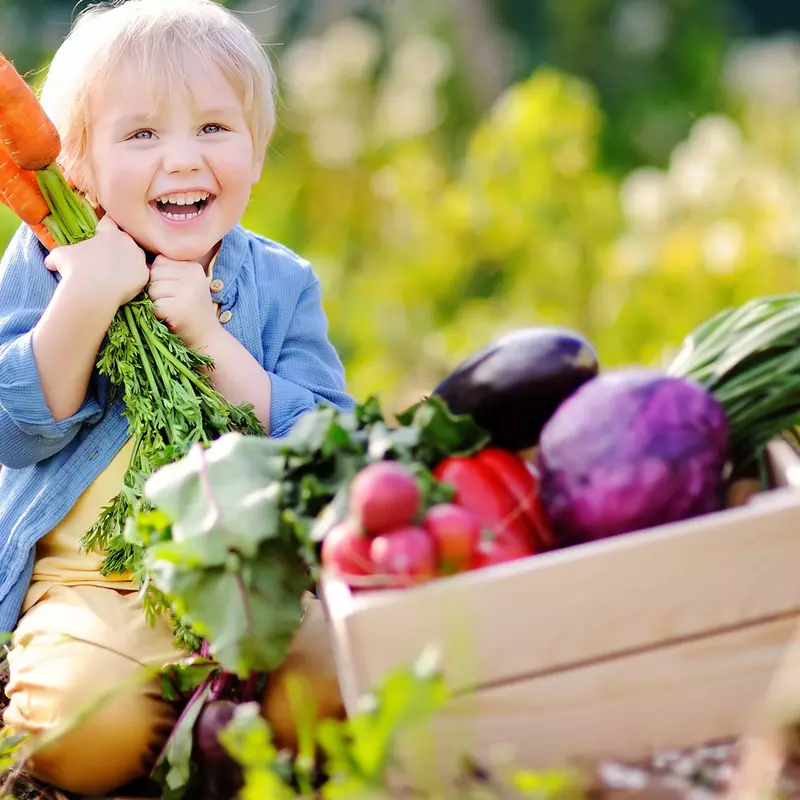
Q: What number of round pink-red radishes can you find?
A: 4